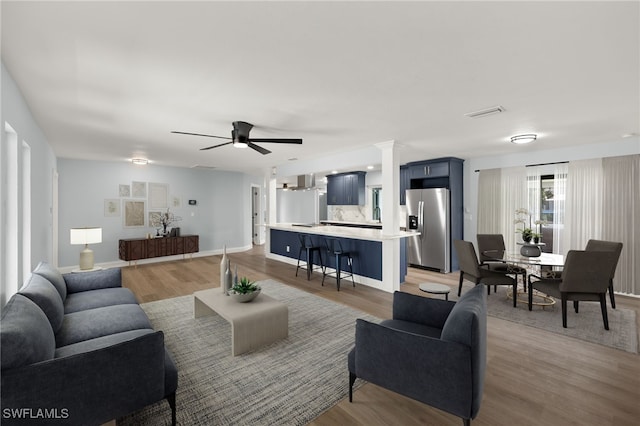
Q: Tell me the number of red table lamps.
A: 0